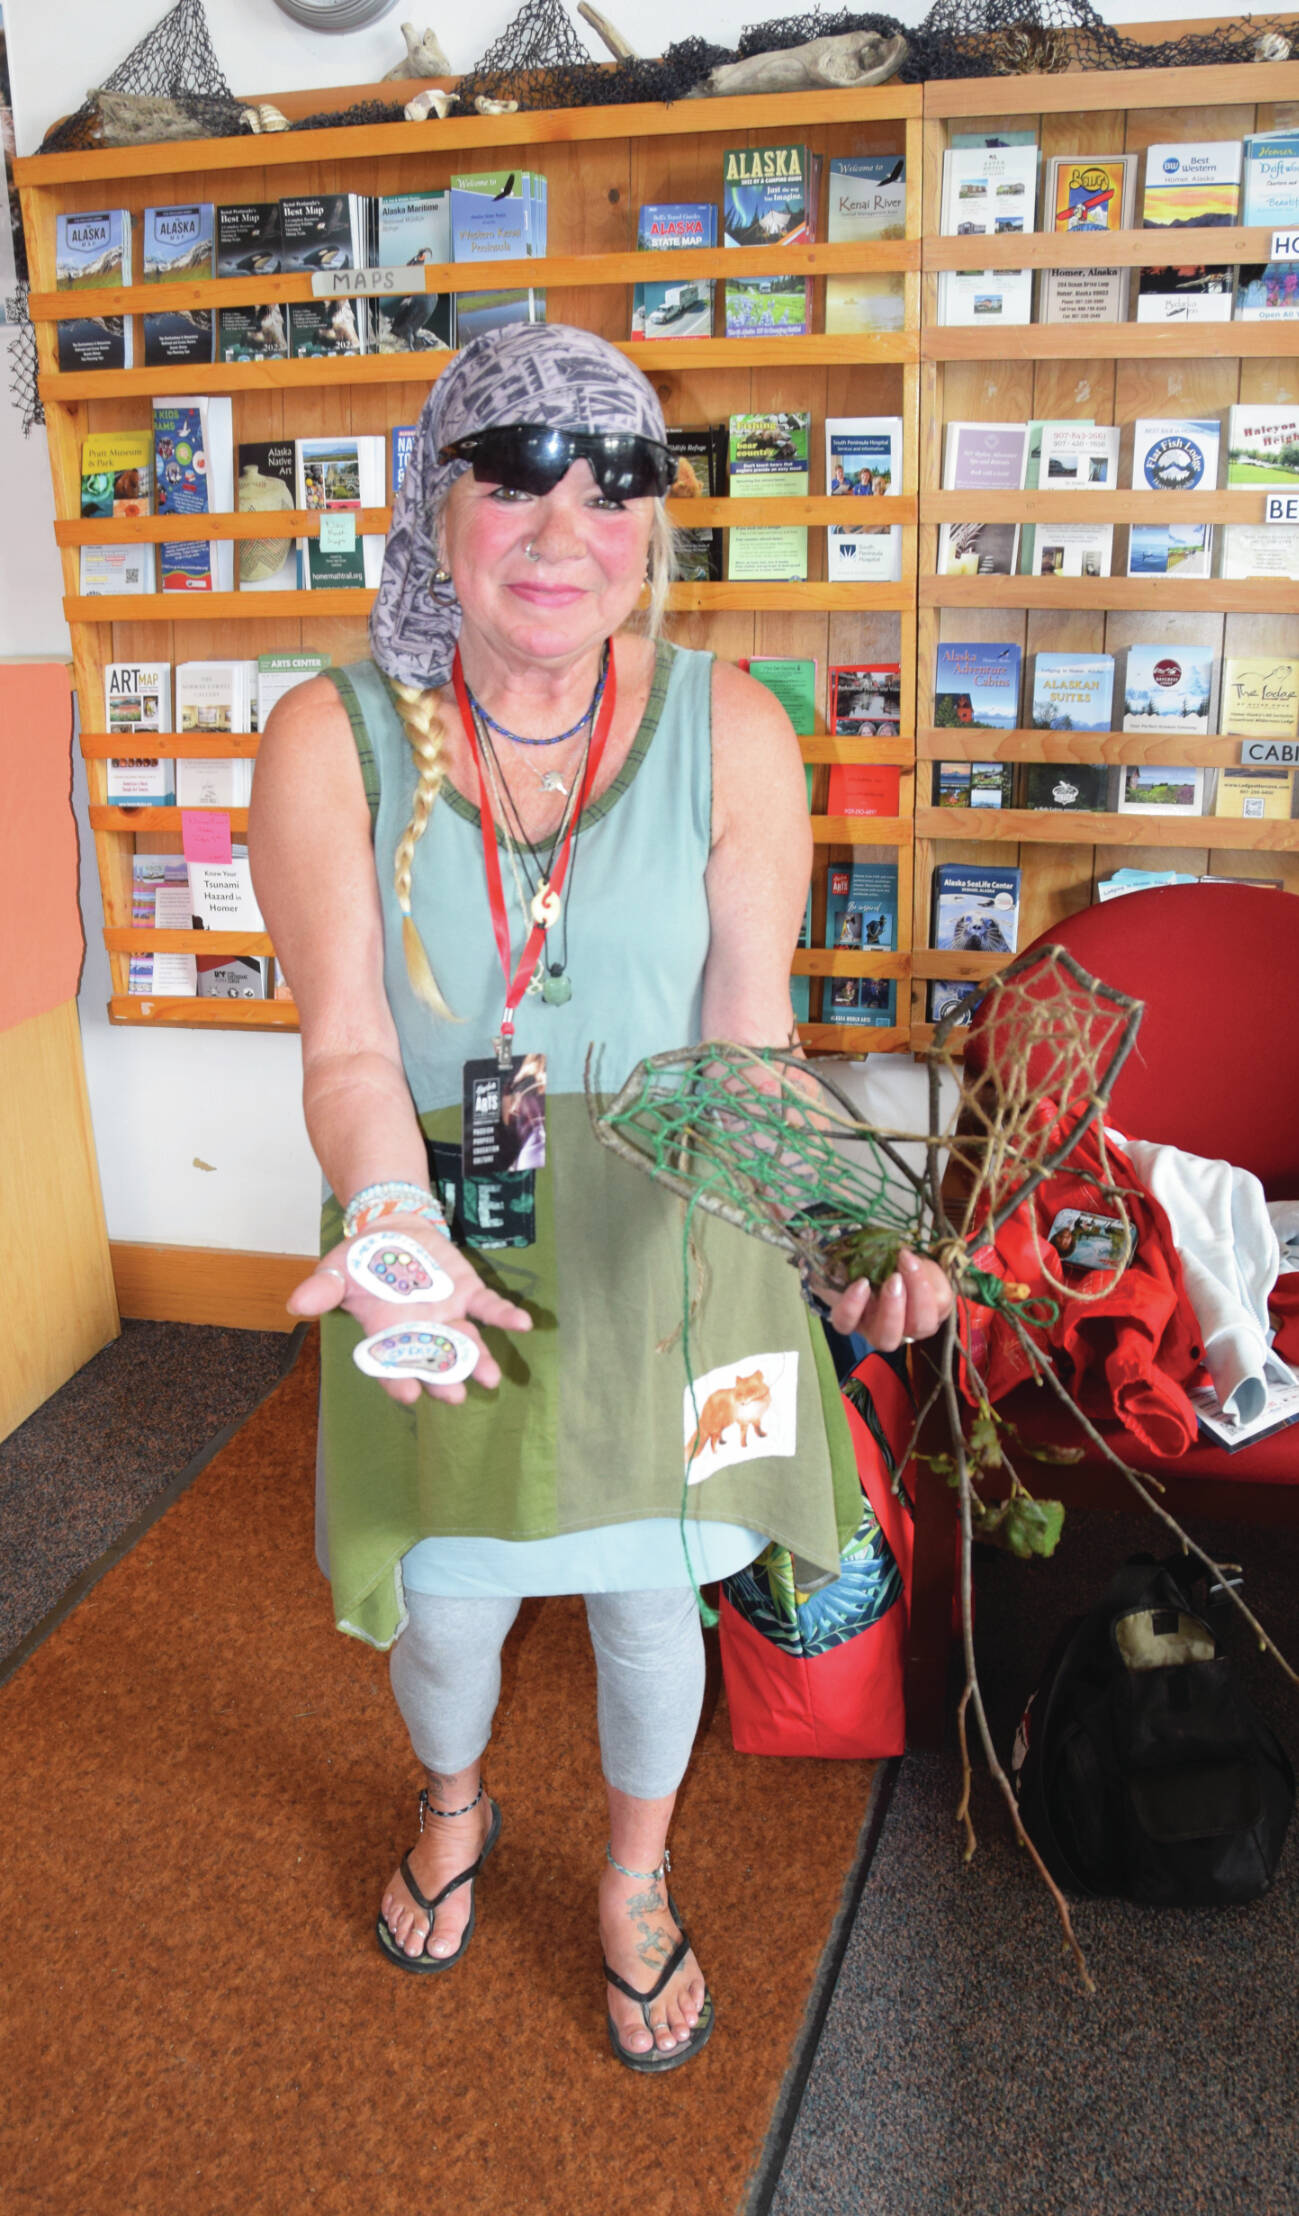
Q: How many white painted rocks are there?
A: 2